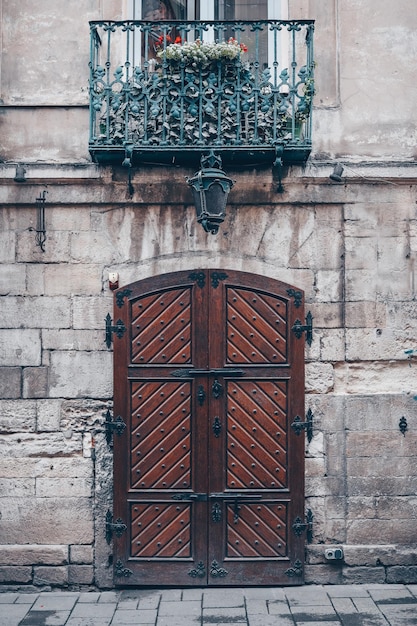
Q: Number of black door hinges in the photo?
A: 6